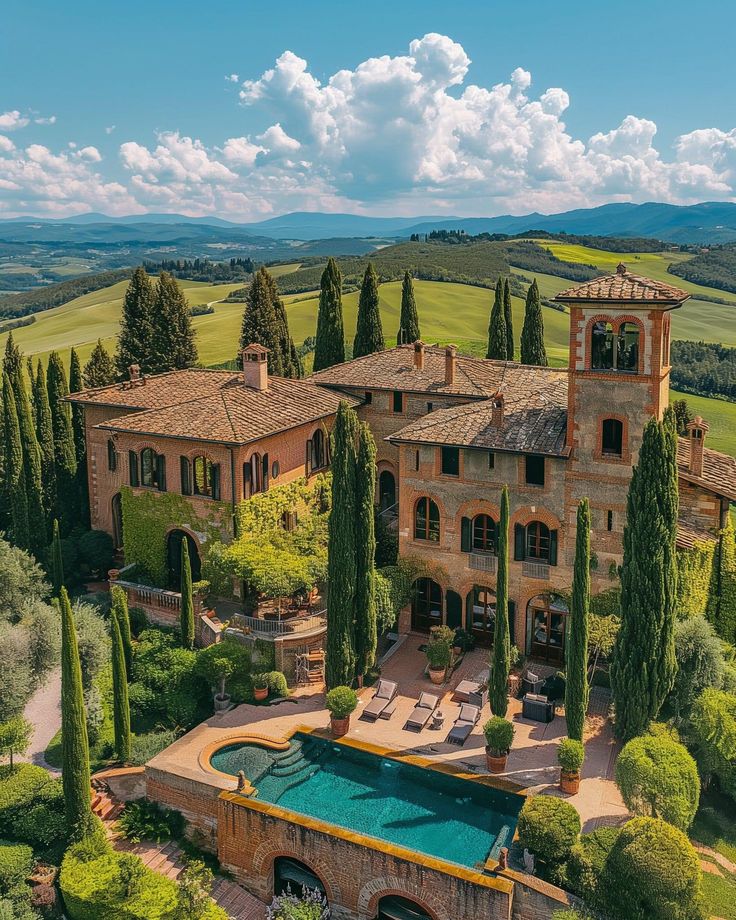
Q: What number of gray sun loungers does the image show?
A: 3